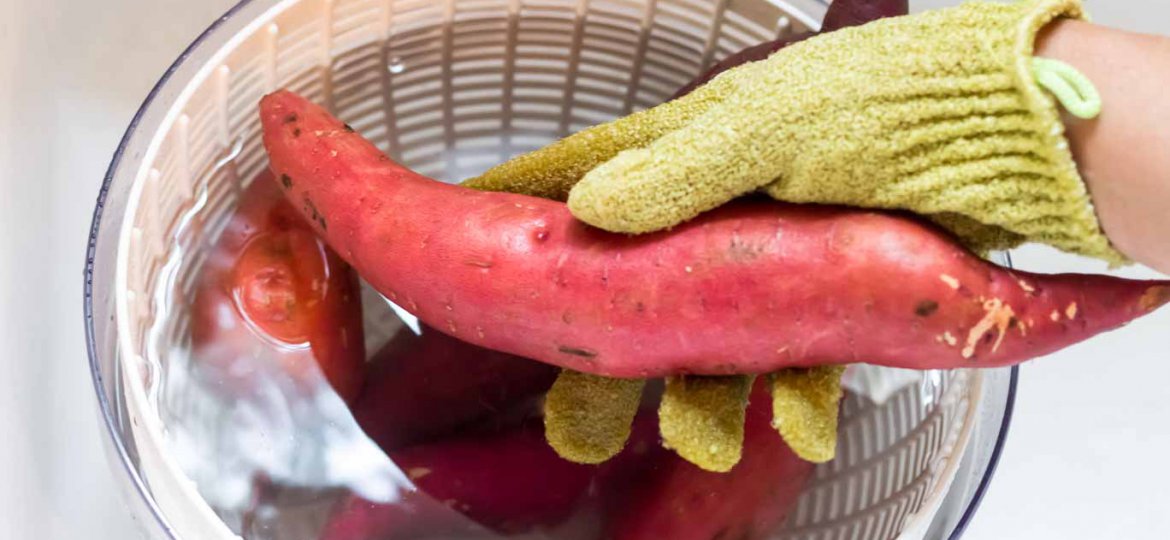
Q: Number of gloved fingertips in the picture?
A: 4